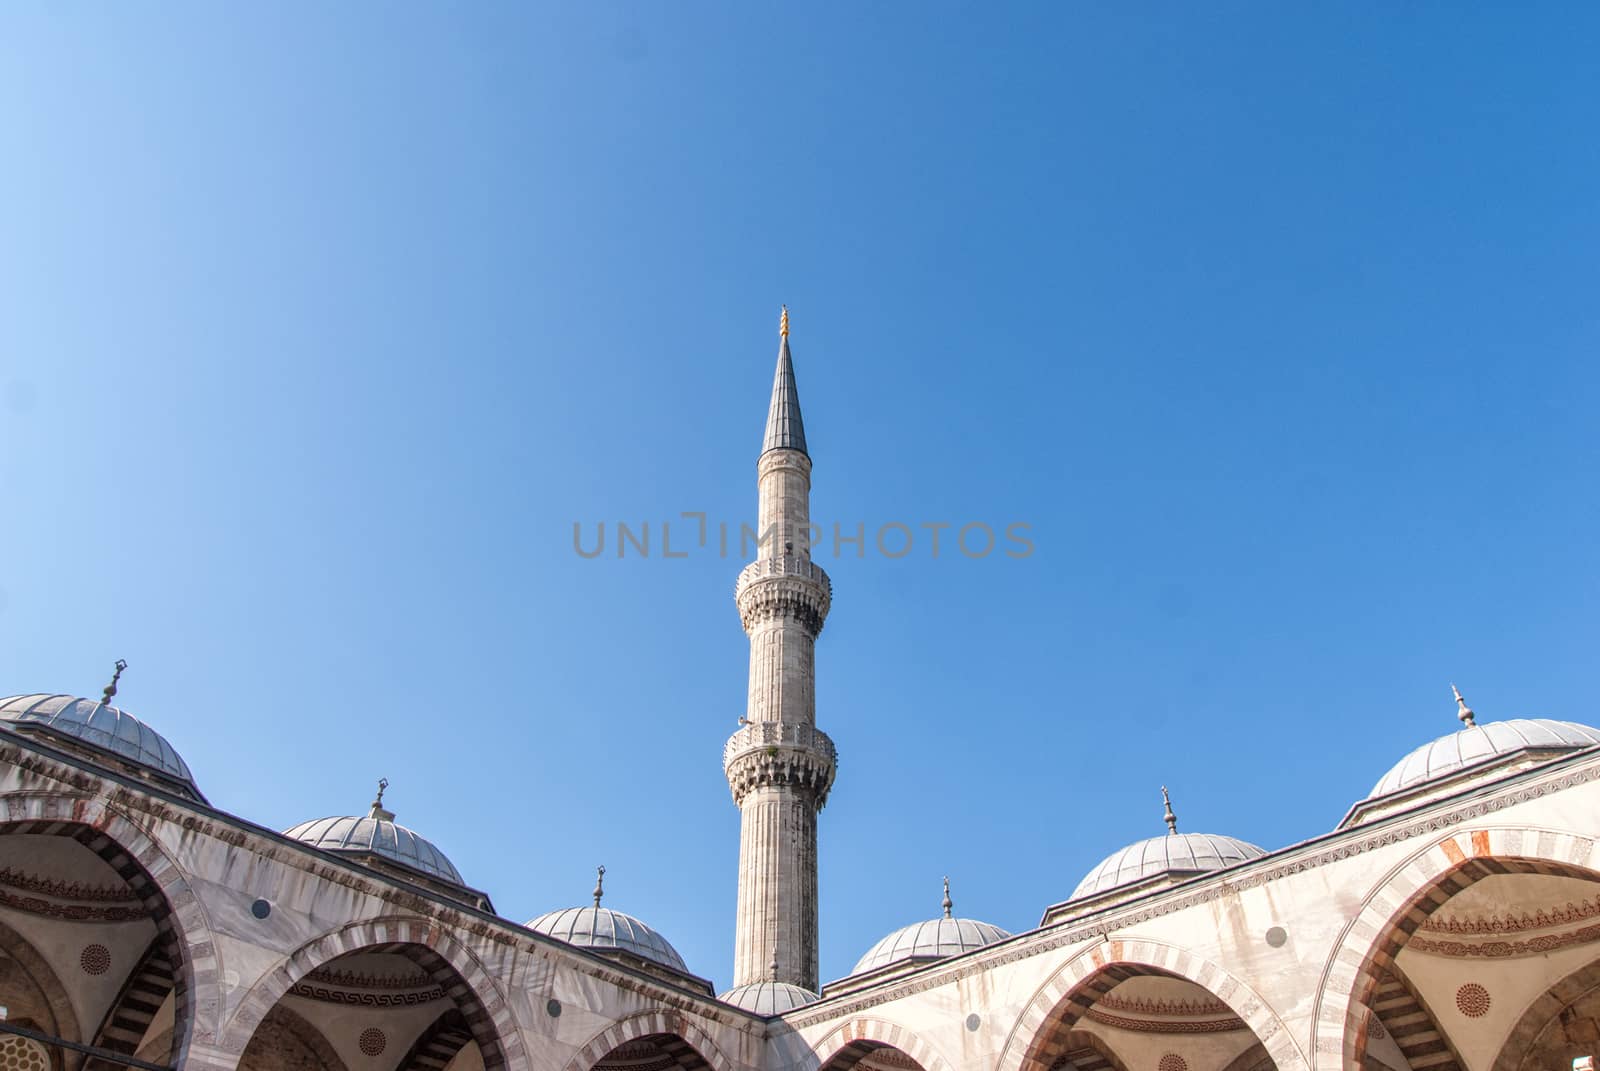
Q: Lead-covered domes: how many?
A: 7